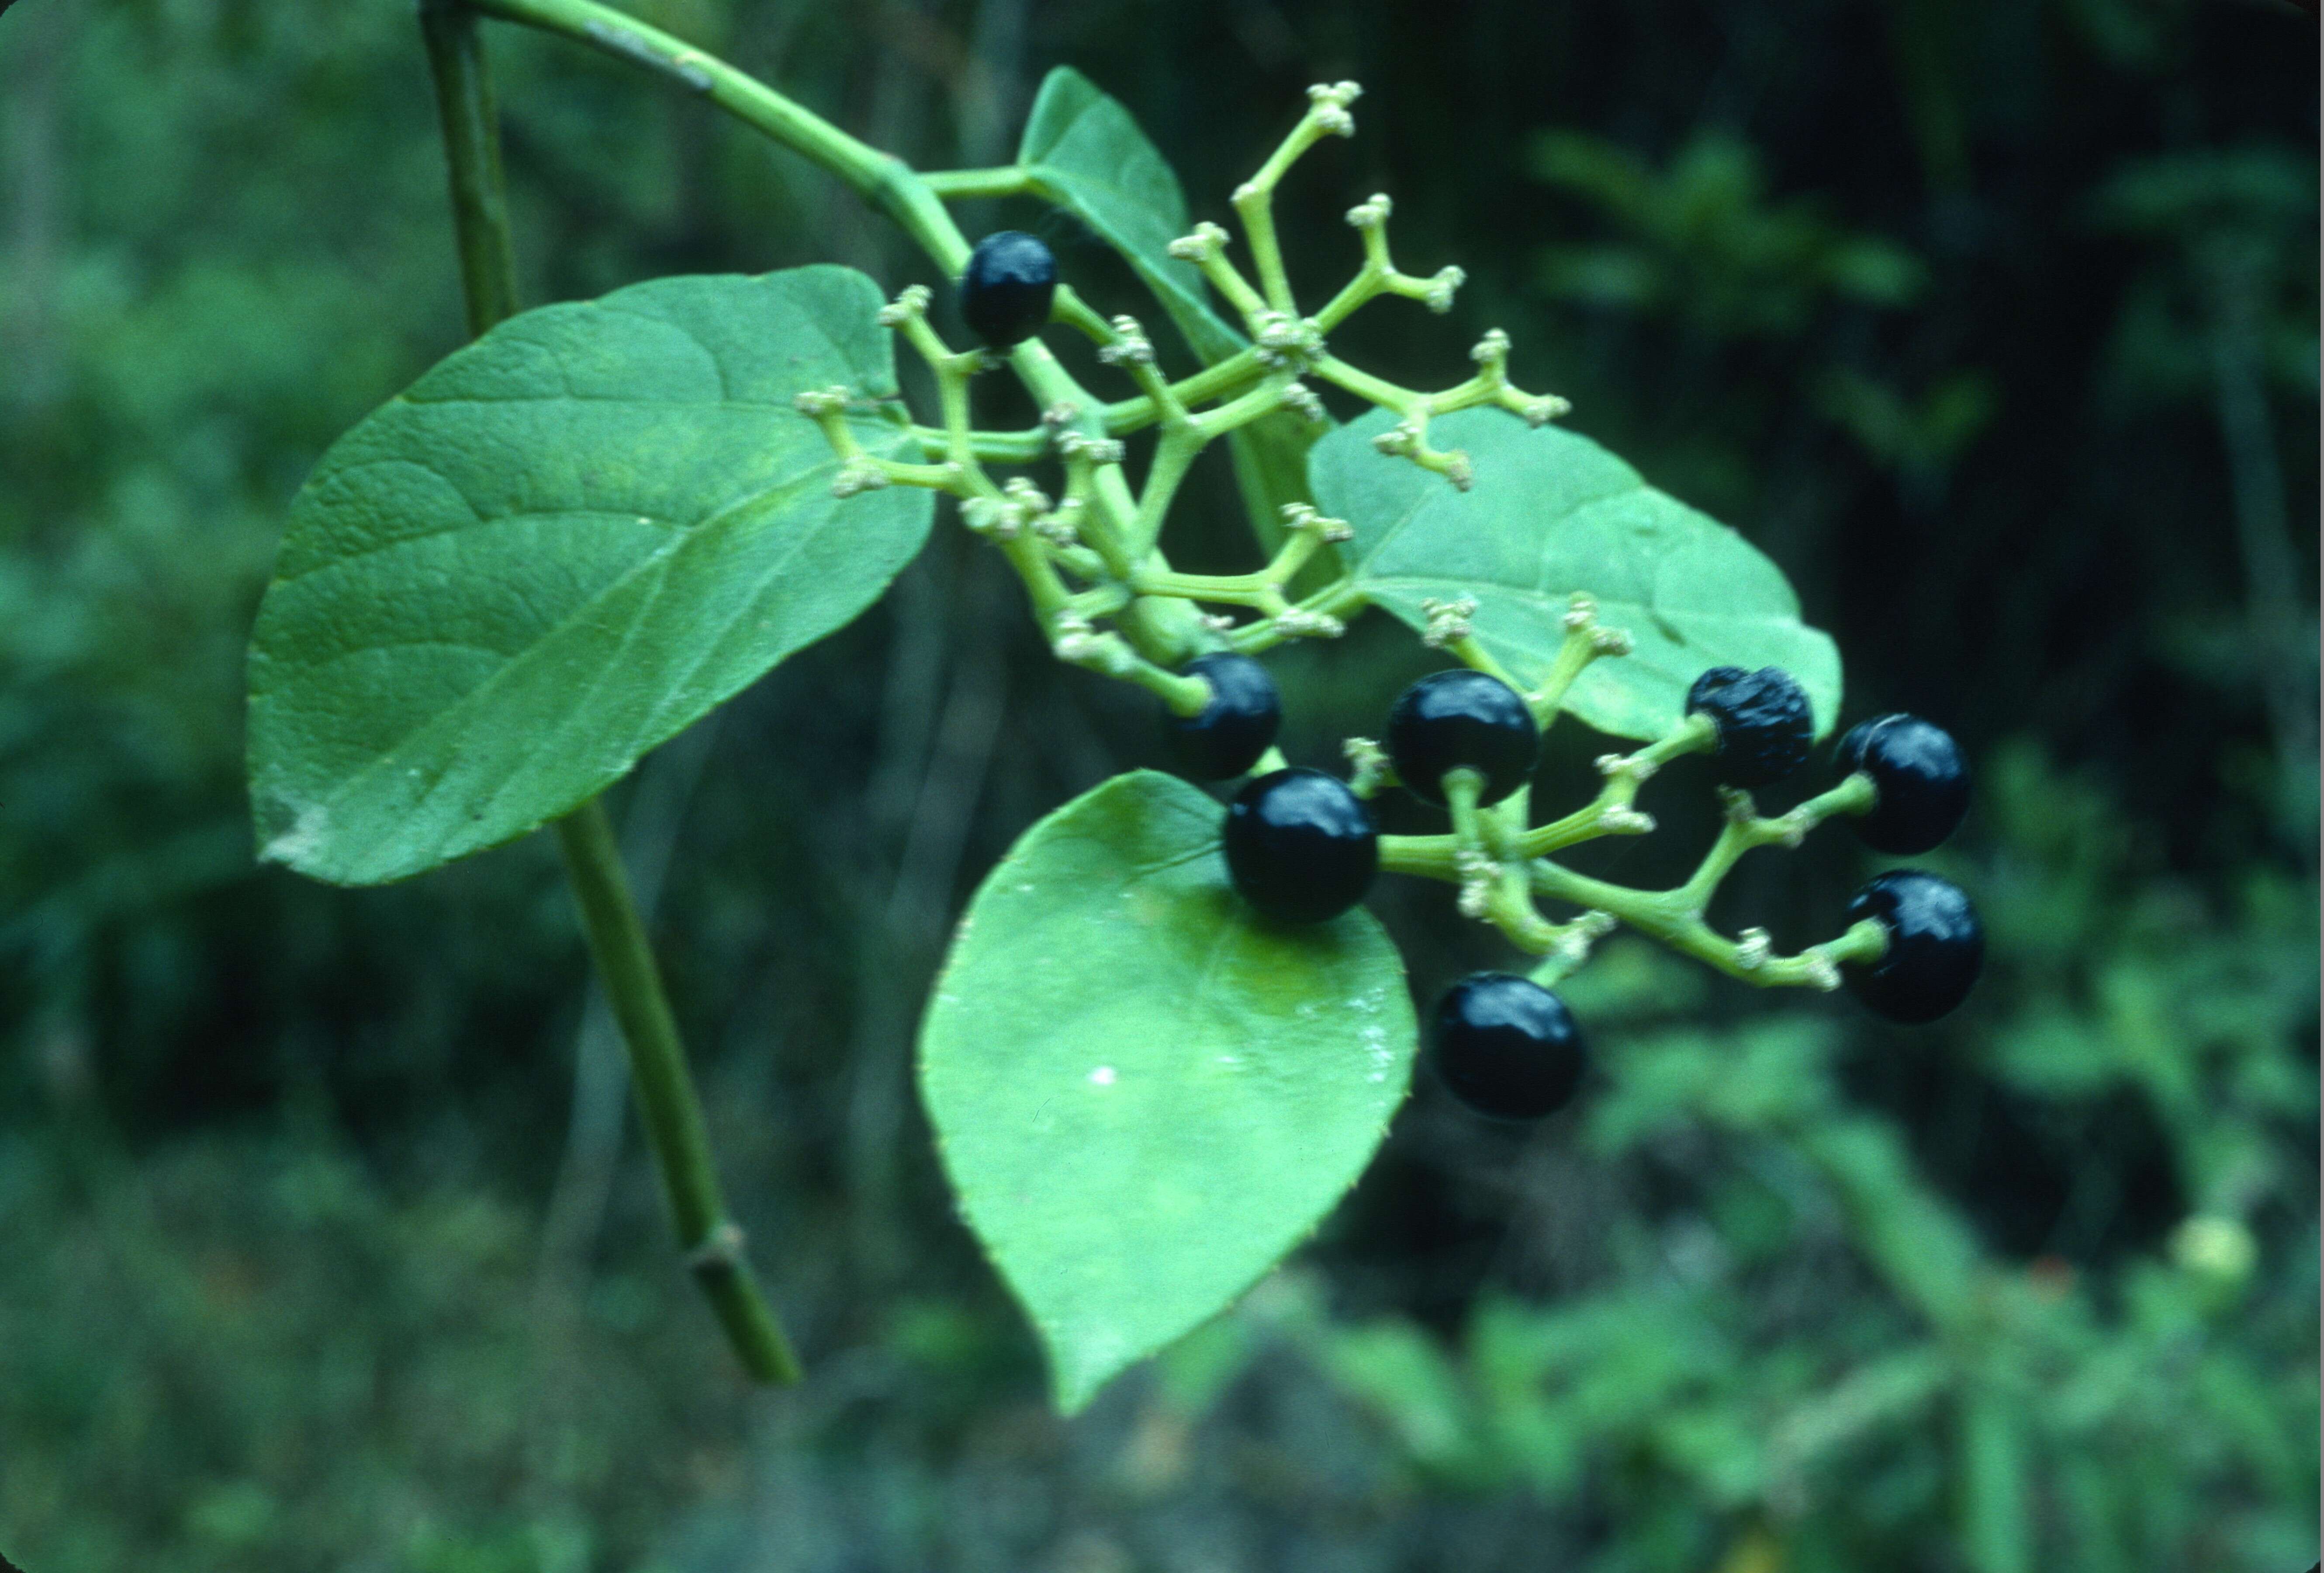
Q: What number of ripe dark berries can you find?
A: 8